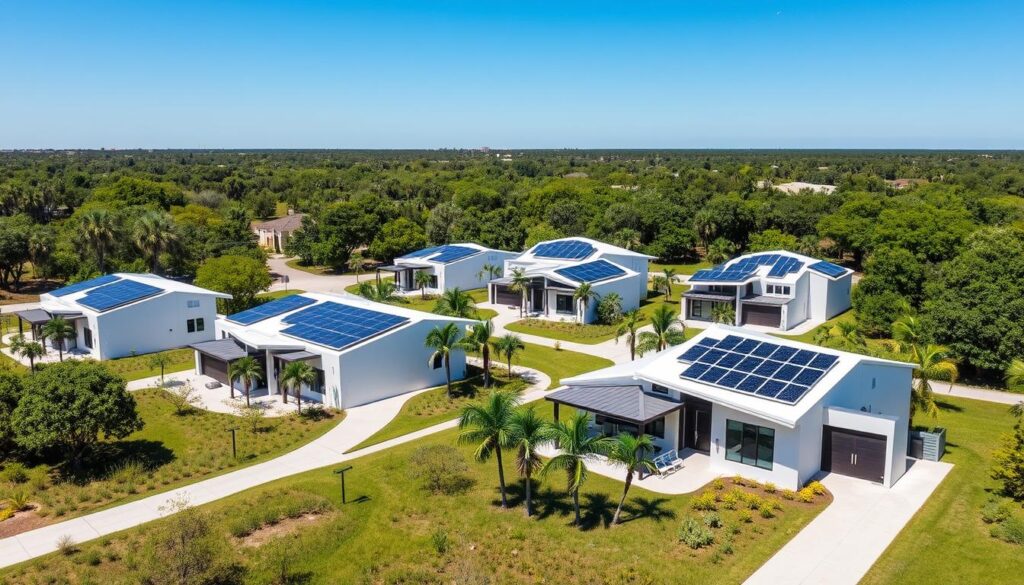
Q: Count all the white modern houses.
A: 6